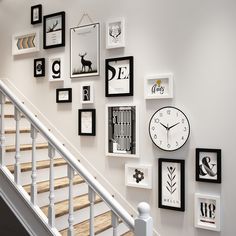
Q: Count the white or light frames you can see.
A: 8